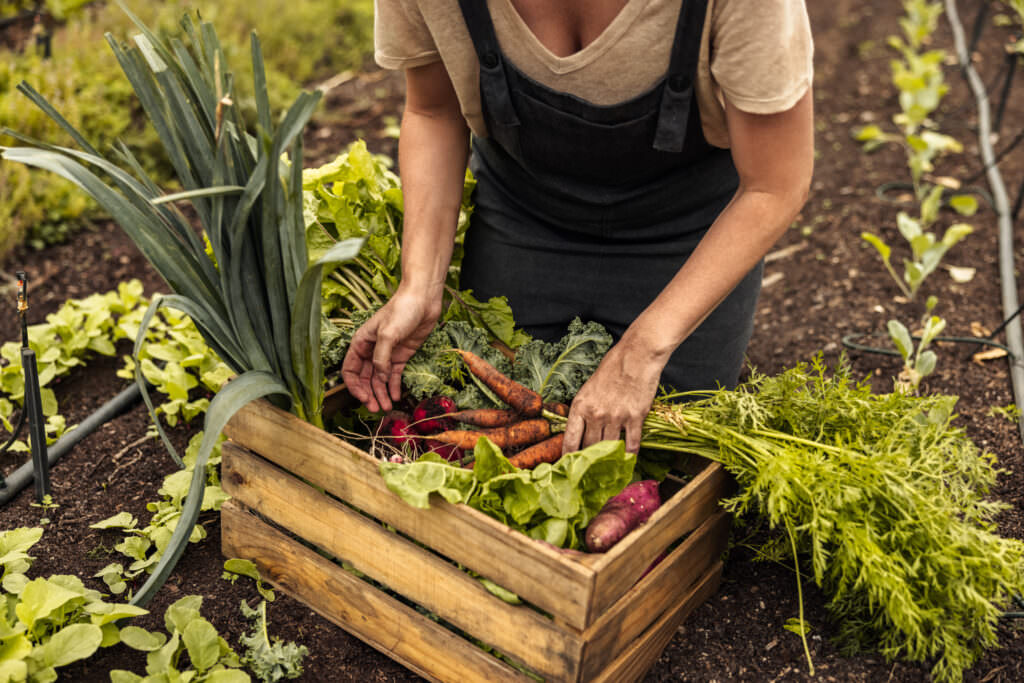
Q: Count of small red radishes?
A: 3